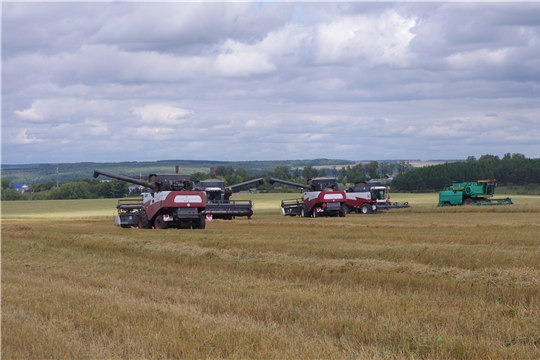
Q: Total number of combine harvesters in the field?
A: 5